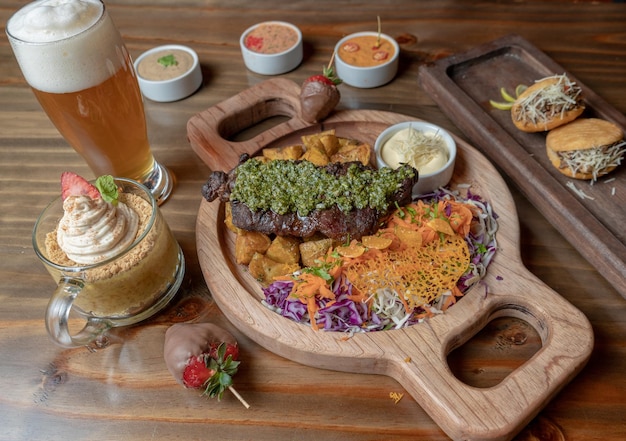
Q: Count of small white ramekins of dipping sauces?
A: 4